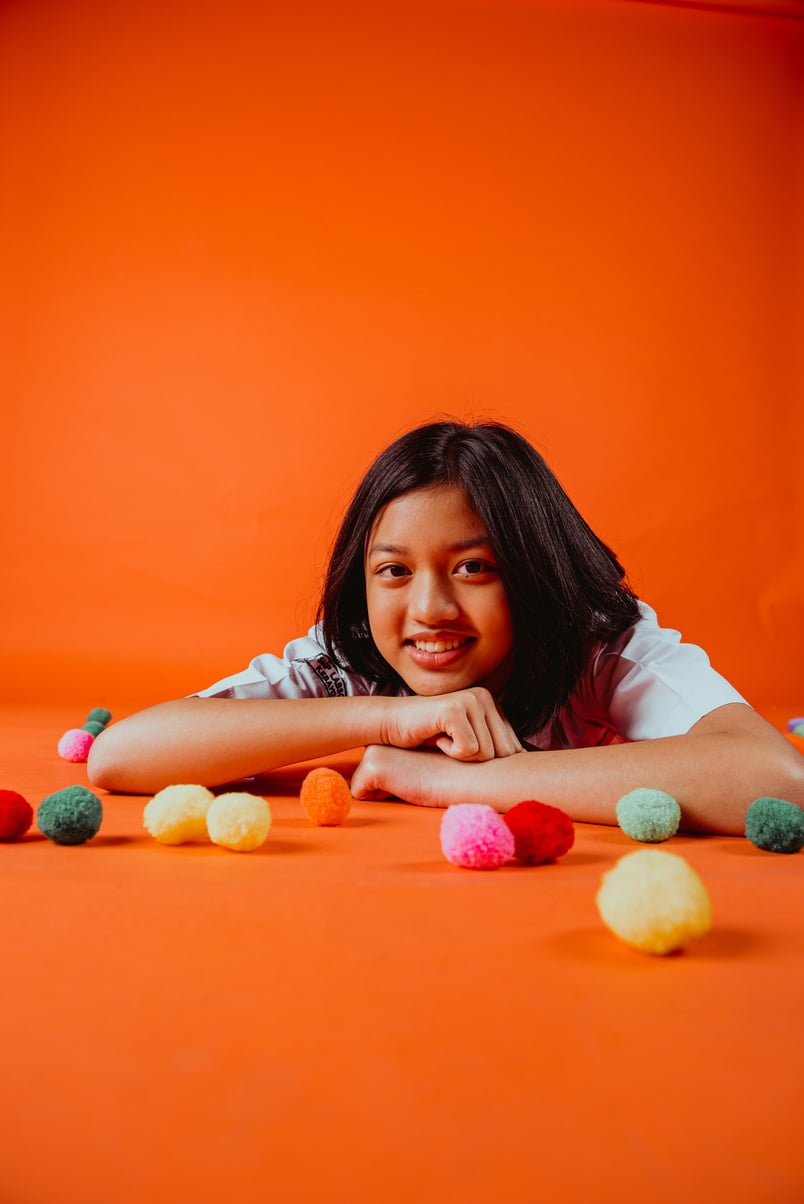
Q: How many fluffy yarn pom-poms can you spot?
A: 15